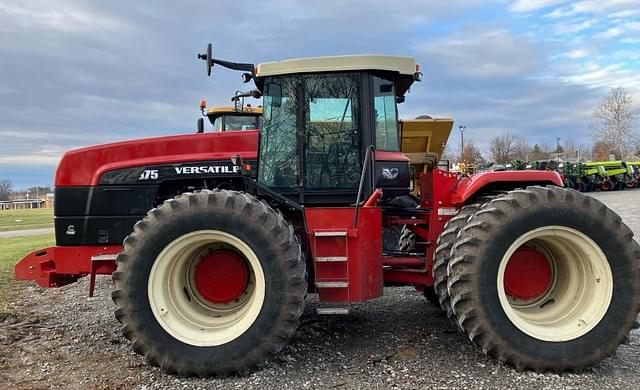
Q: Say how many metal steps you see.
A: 4